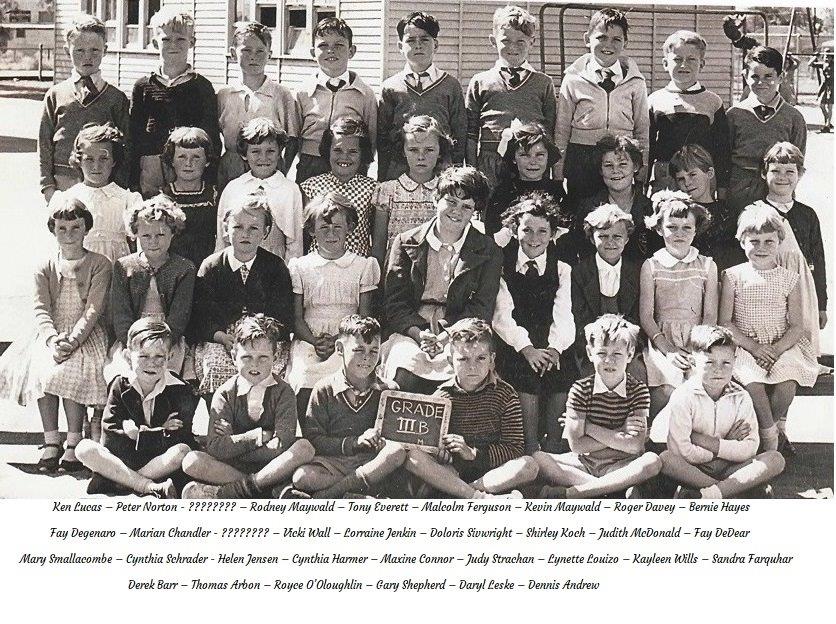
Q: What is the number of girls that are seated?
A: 9